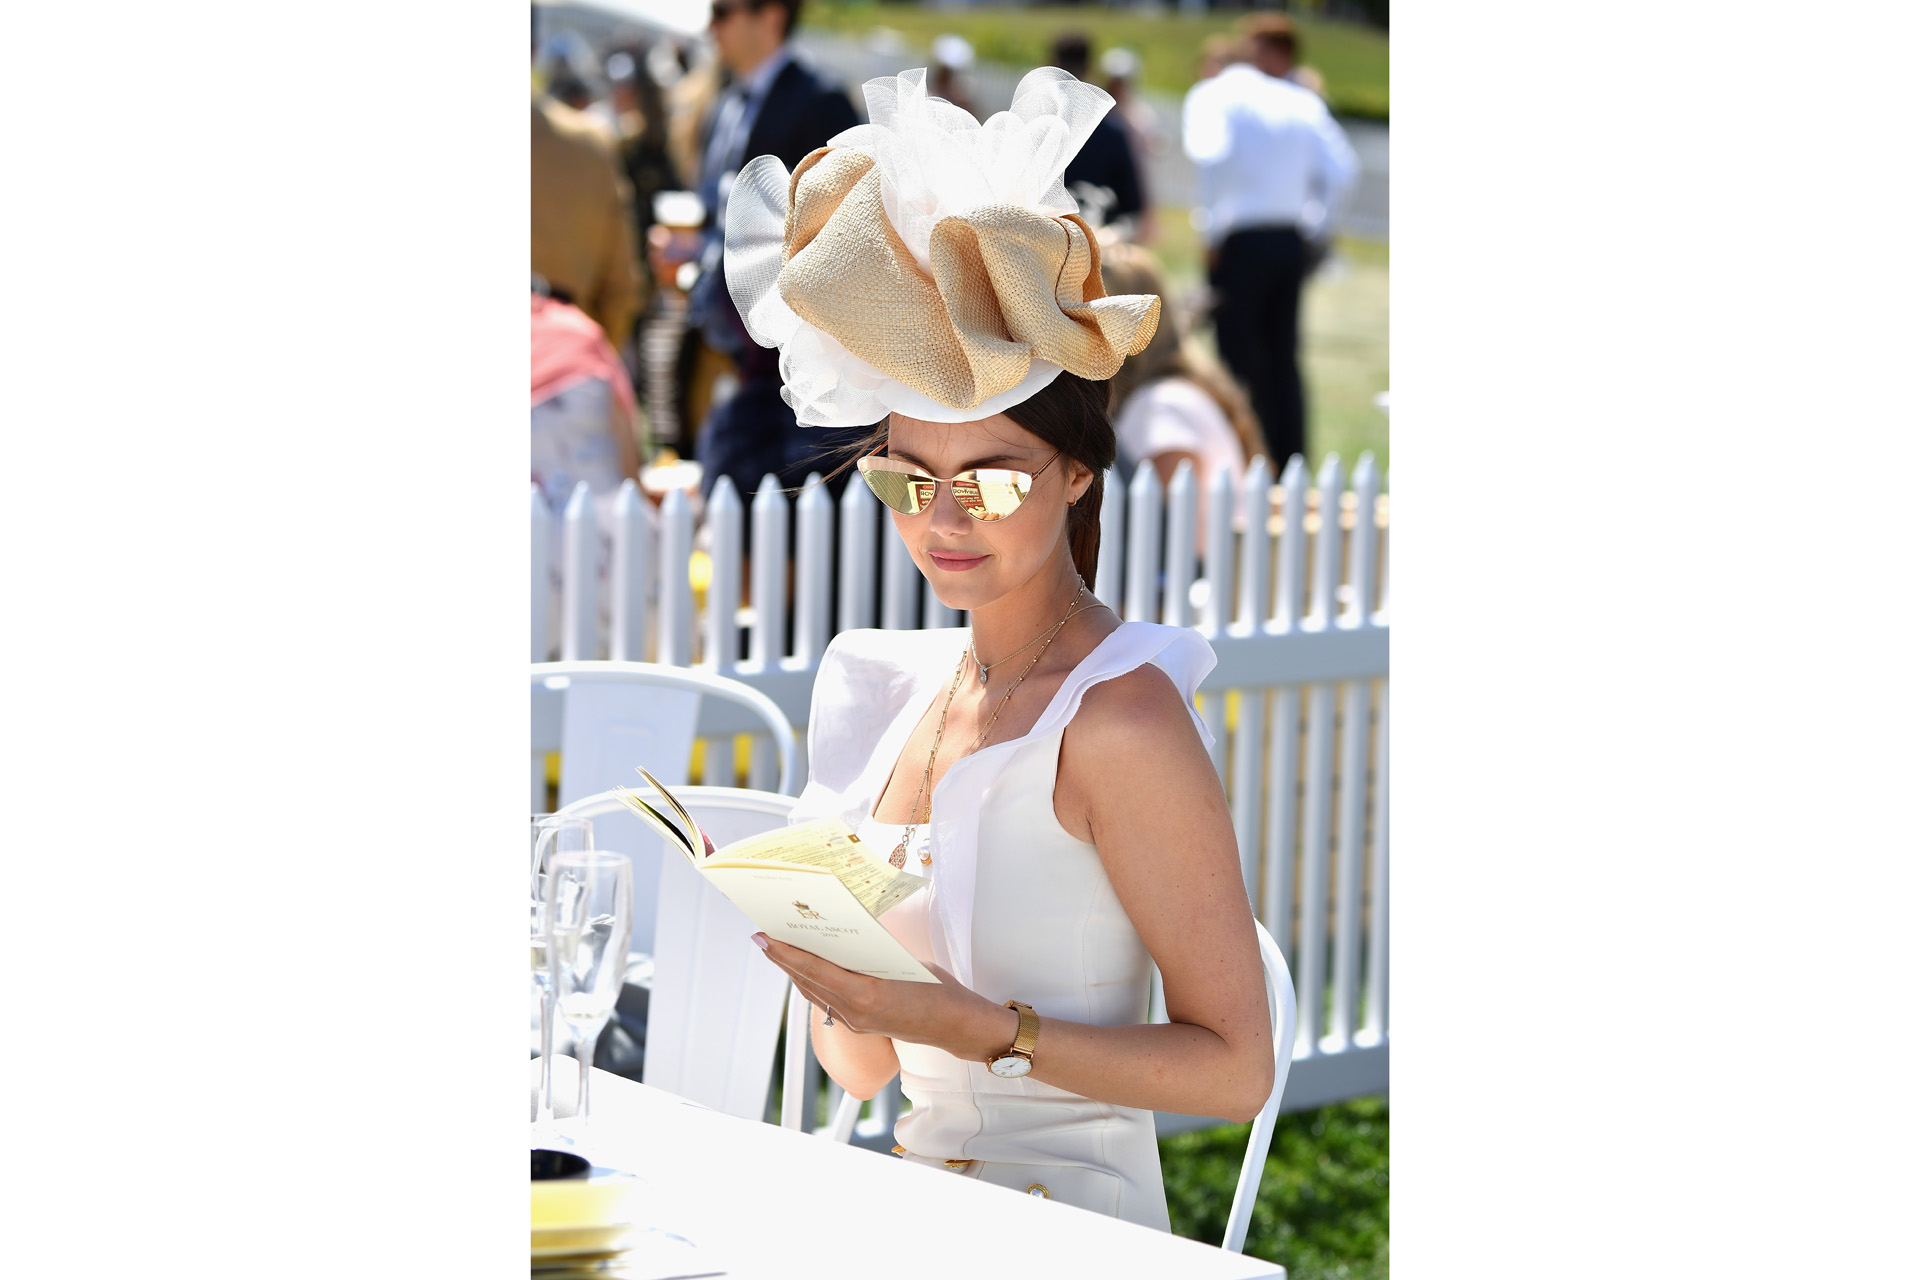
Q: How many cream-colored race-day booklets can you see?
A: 1